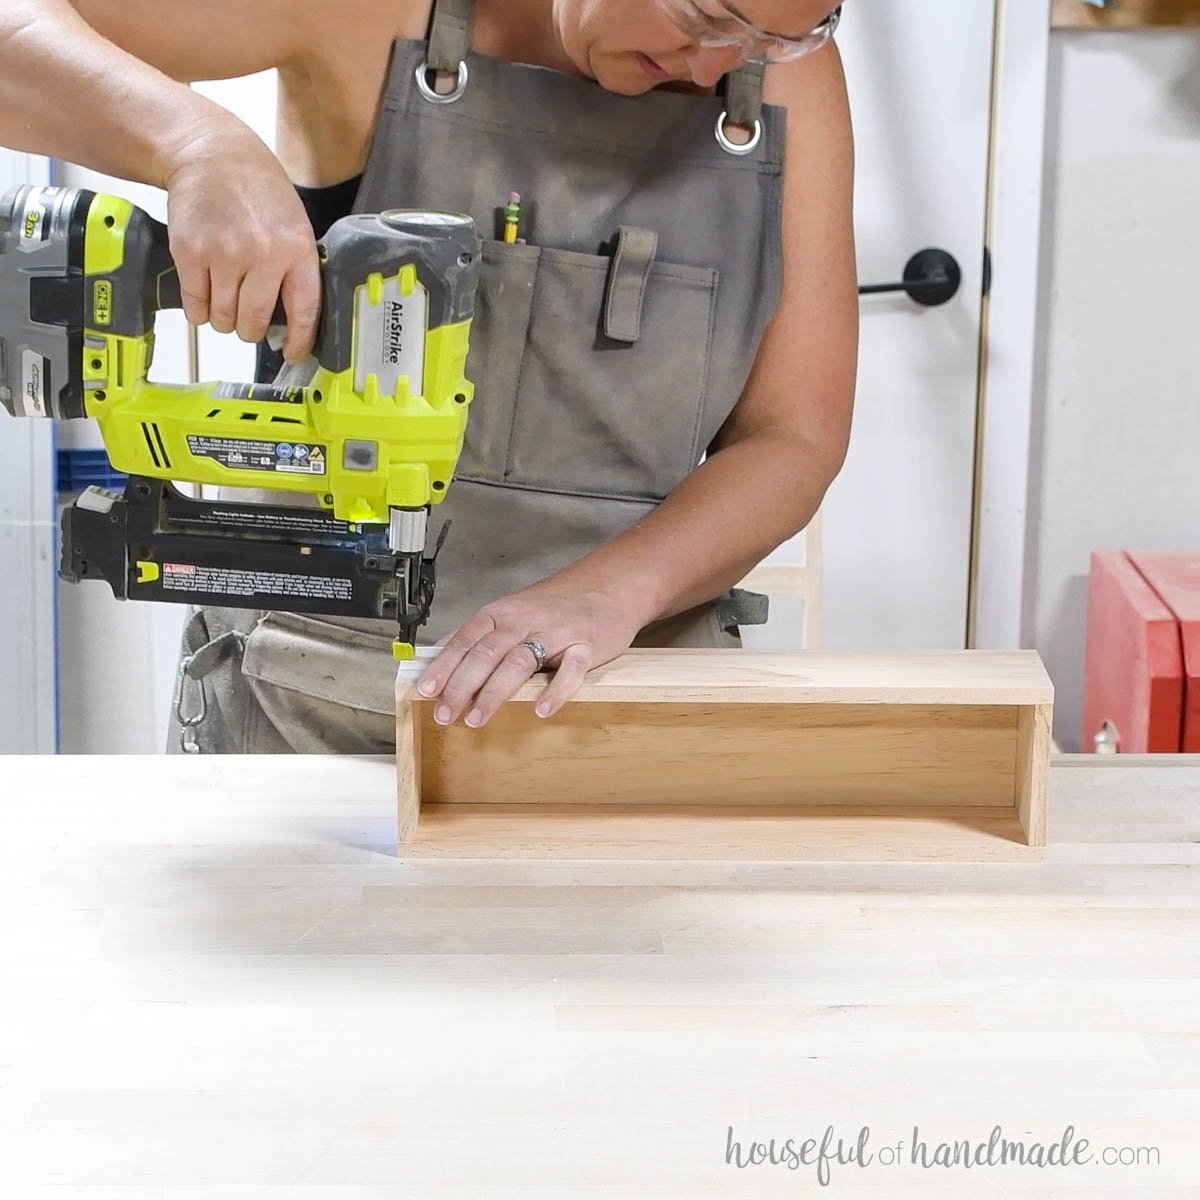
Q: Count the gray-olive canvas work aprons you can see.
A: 1